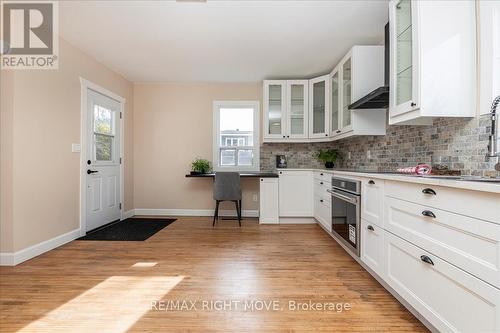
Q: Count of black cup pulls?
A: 8